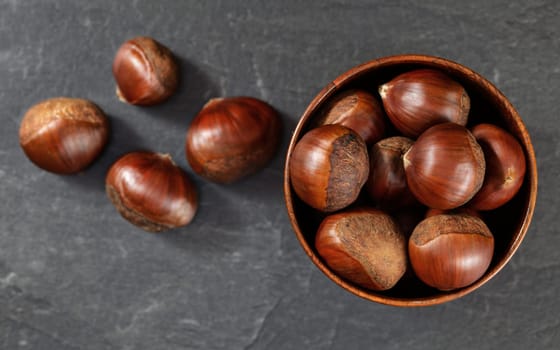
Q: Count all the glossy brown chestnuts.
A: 12